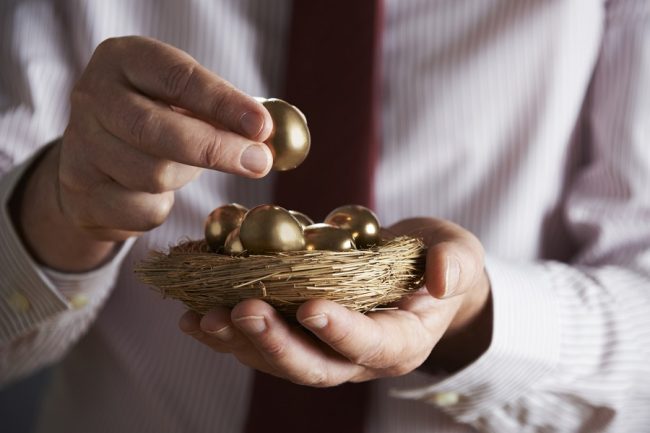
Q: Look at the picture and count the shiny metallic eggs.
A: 7